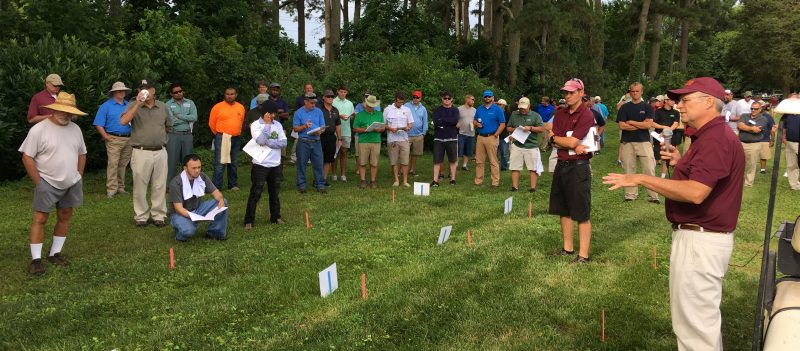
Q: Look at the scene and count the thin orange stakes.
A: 8